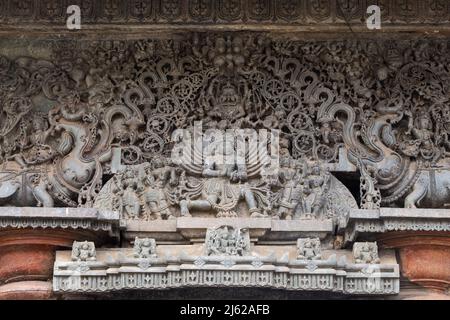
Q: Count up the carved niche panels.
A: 5